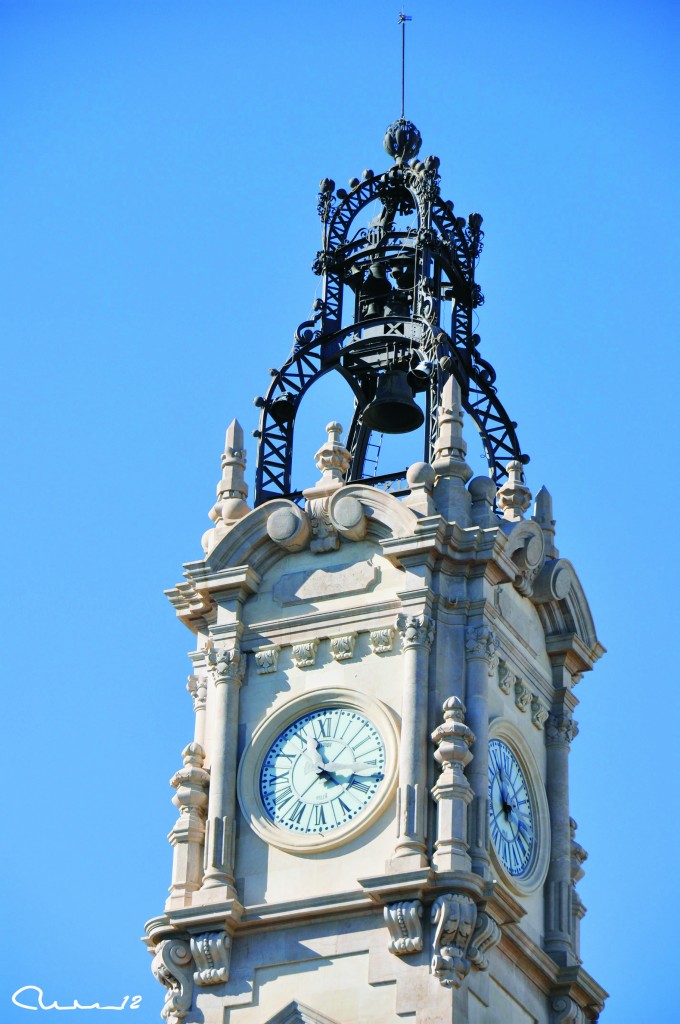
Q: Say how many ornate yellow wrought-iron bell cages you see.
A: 0